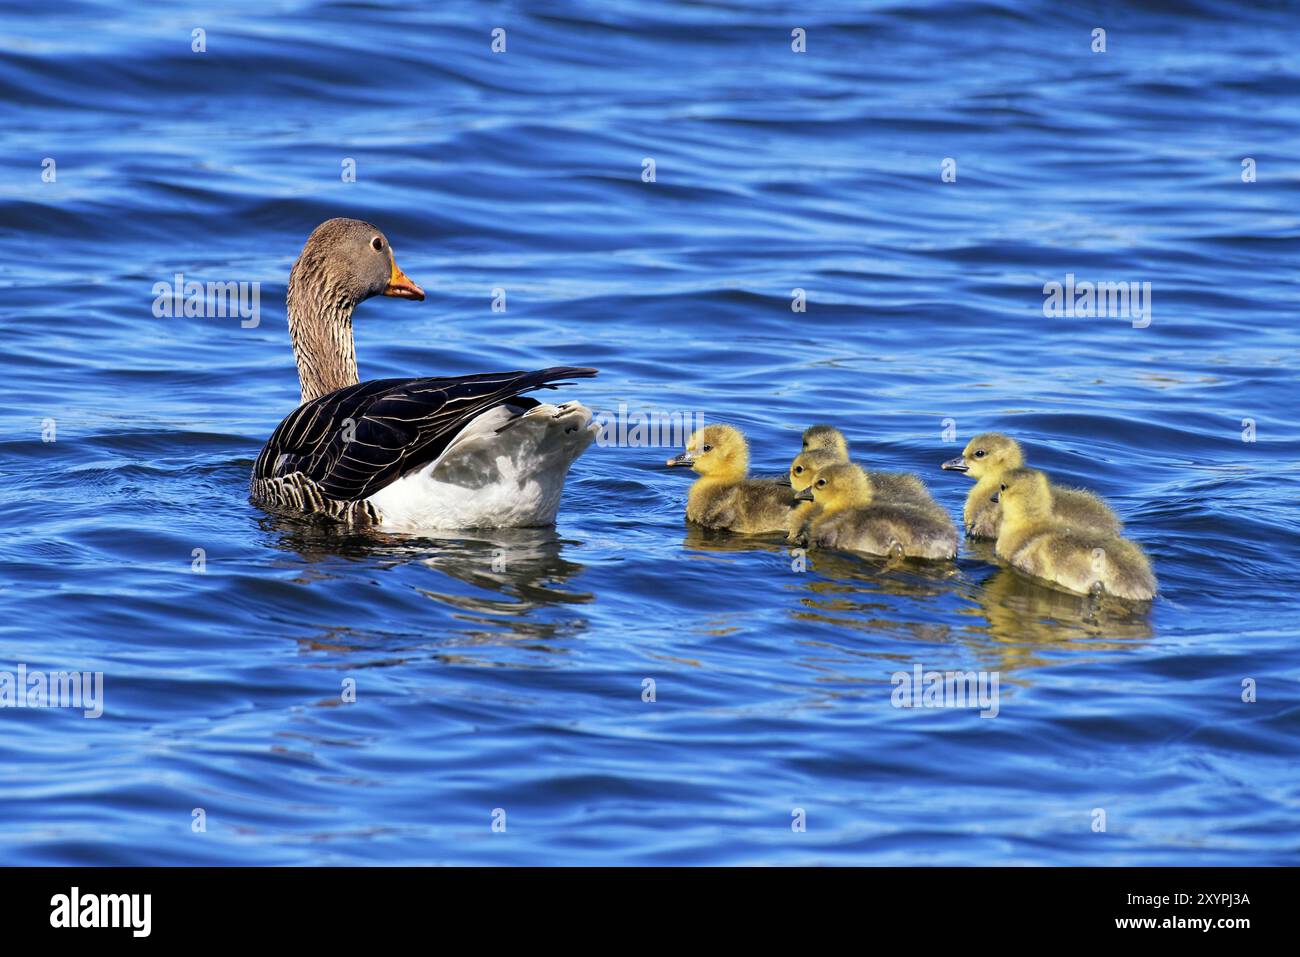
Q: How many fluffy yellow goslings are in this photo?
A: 6